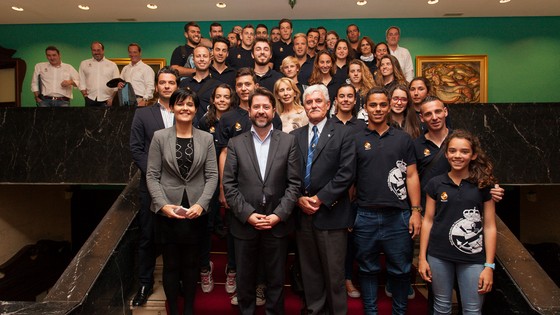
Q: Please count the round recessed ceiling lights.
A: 7